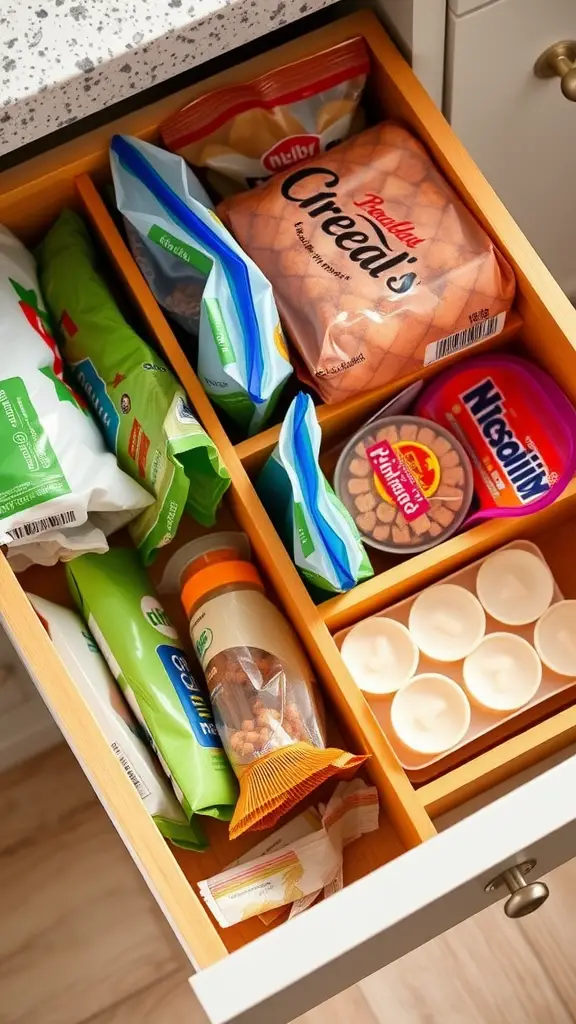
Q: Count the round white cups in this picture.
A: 6